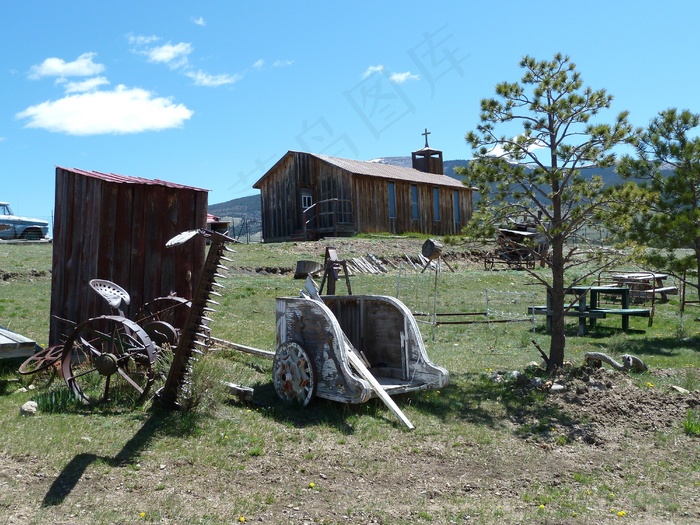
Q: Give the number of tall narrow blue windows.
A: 4